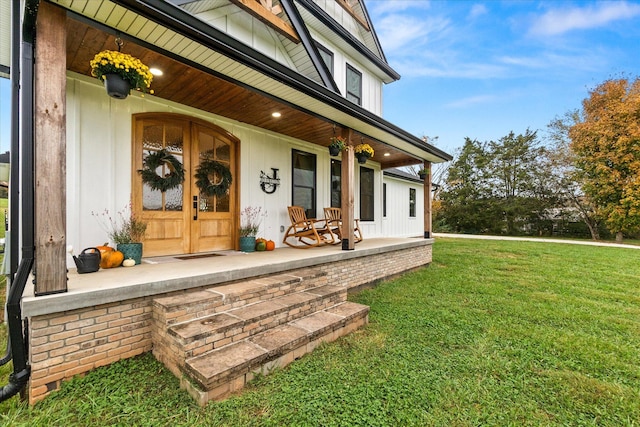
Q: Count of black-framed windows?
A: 7